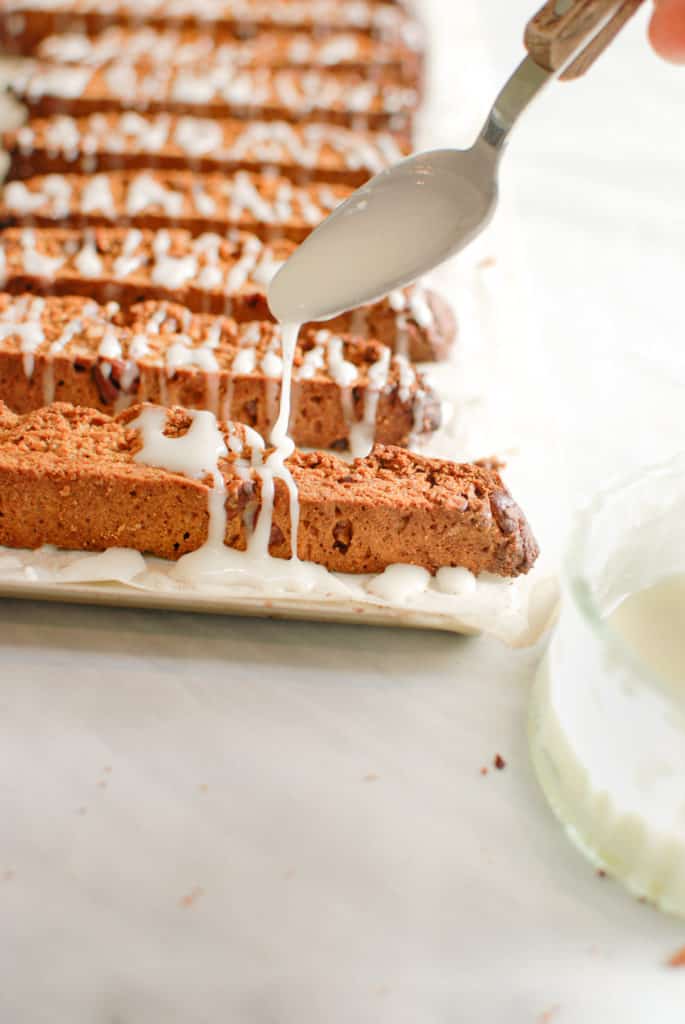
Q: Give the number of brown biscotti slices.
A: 8